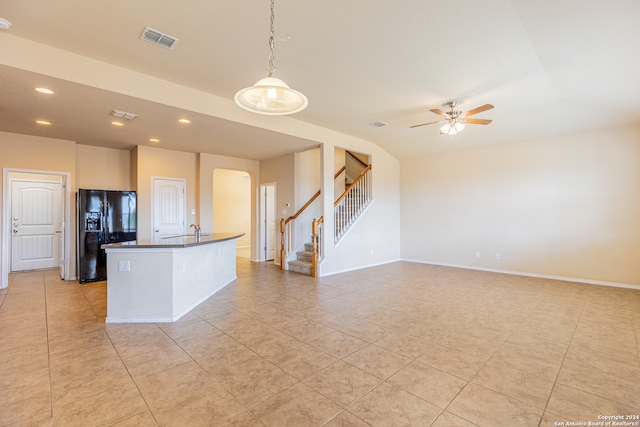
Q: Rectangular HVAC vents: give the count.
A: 3